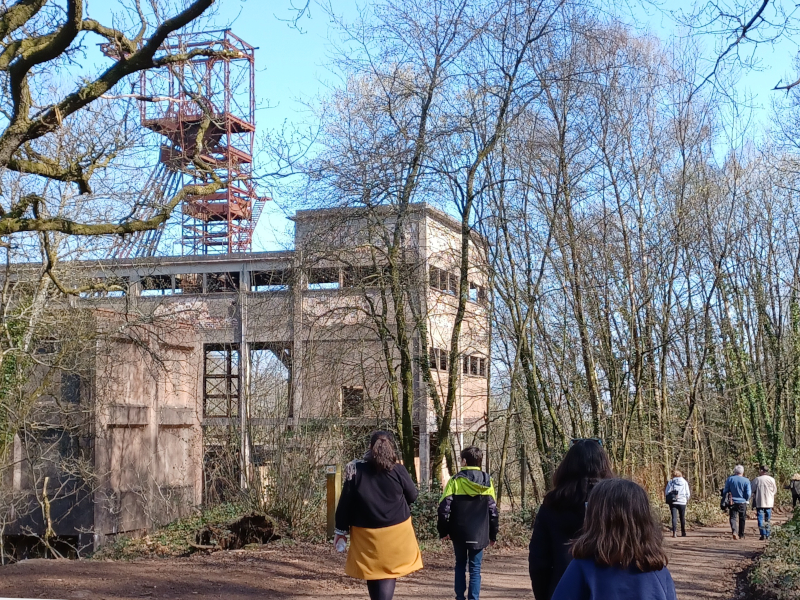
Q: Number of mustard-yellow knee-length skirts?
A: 1